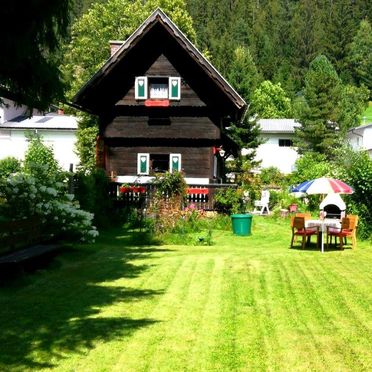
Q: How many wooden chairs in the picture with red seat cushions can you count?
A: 4